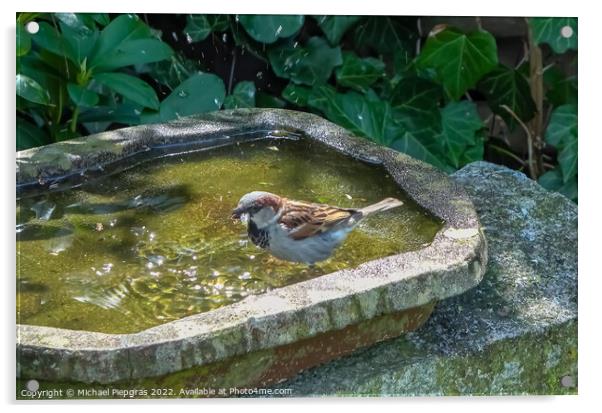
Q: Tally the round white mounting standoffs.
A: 4